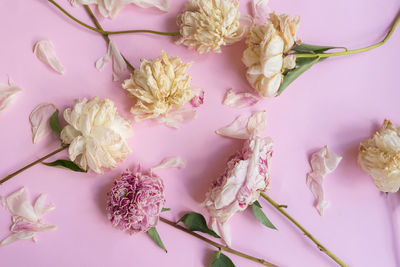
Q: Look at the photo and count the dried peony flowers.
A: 7